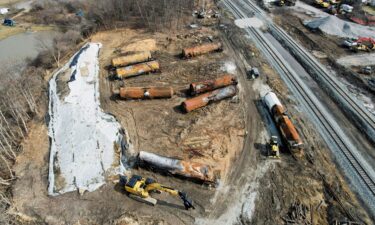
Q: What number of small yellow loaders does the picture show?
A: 1